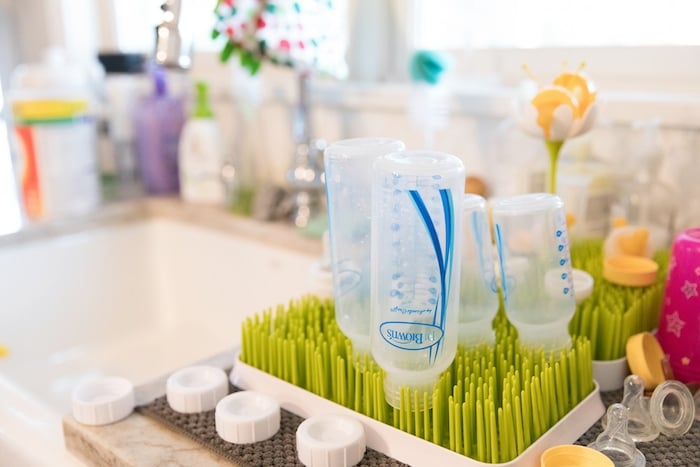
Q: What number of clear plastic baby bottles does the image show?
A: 4